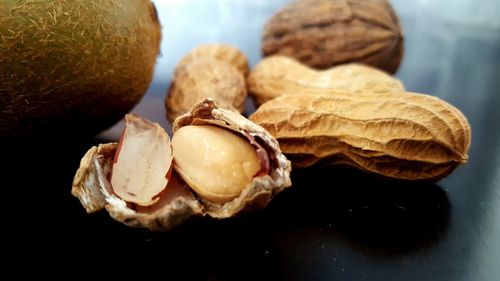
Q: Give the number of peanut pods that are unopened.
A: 3